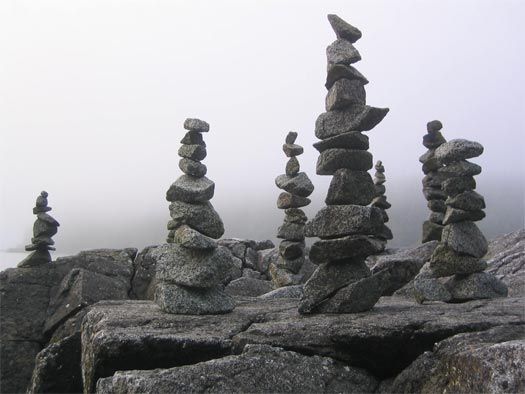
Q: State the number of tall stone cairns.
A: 7